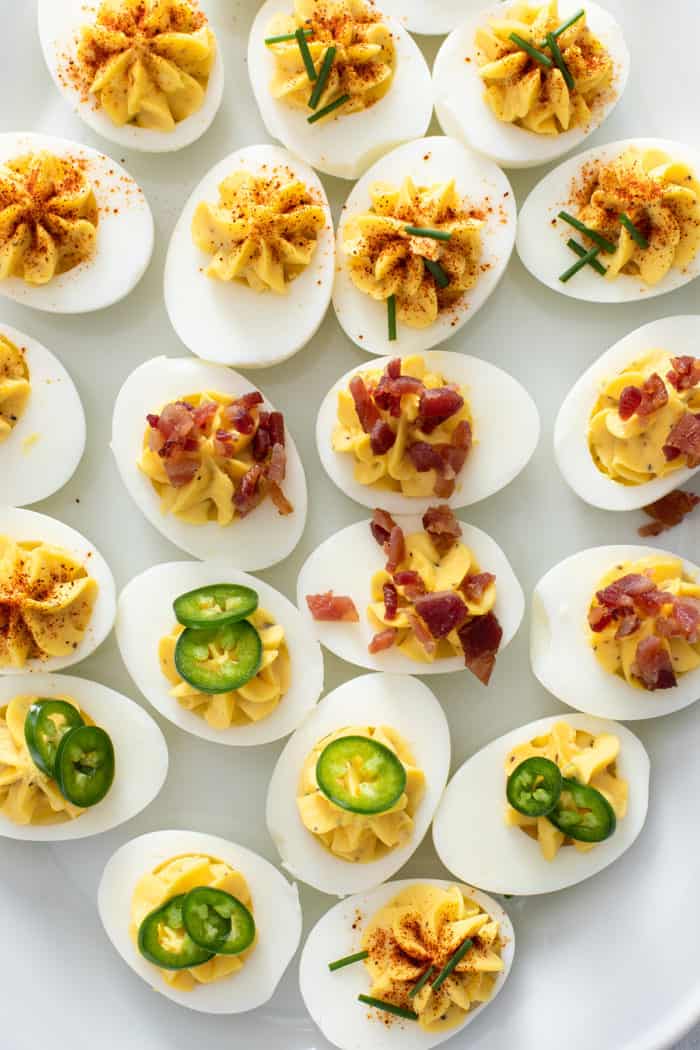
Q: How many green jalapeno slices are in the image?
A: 9